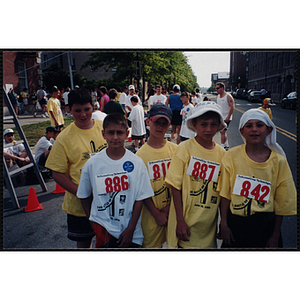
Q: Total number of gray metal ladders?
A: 1